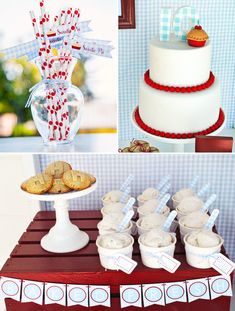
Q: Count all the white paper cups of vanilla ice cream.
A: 12